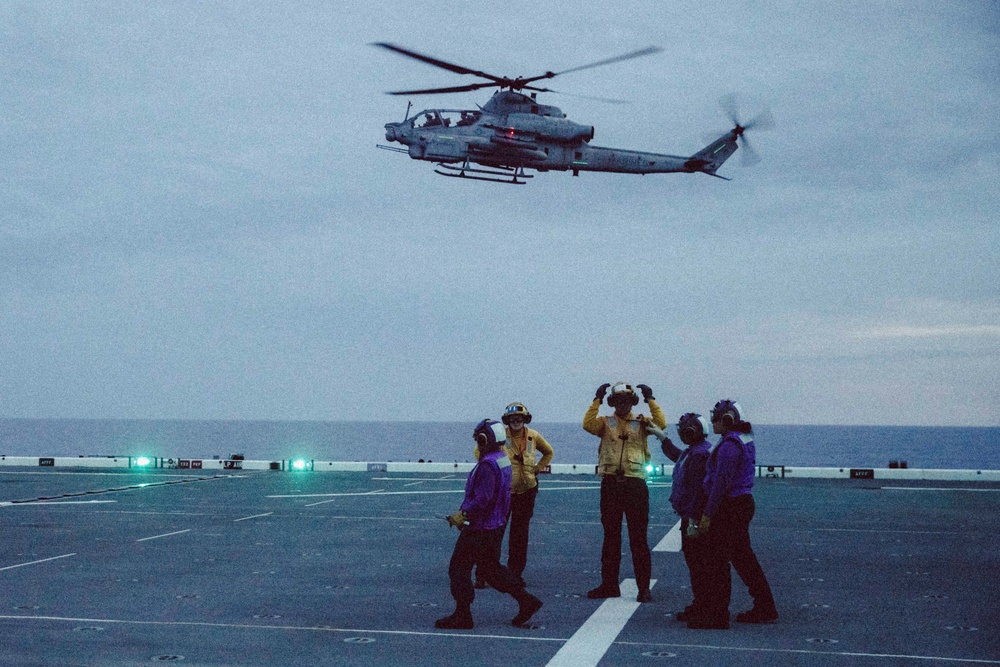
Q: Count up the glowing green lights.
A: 3